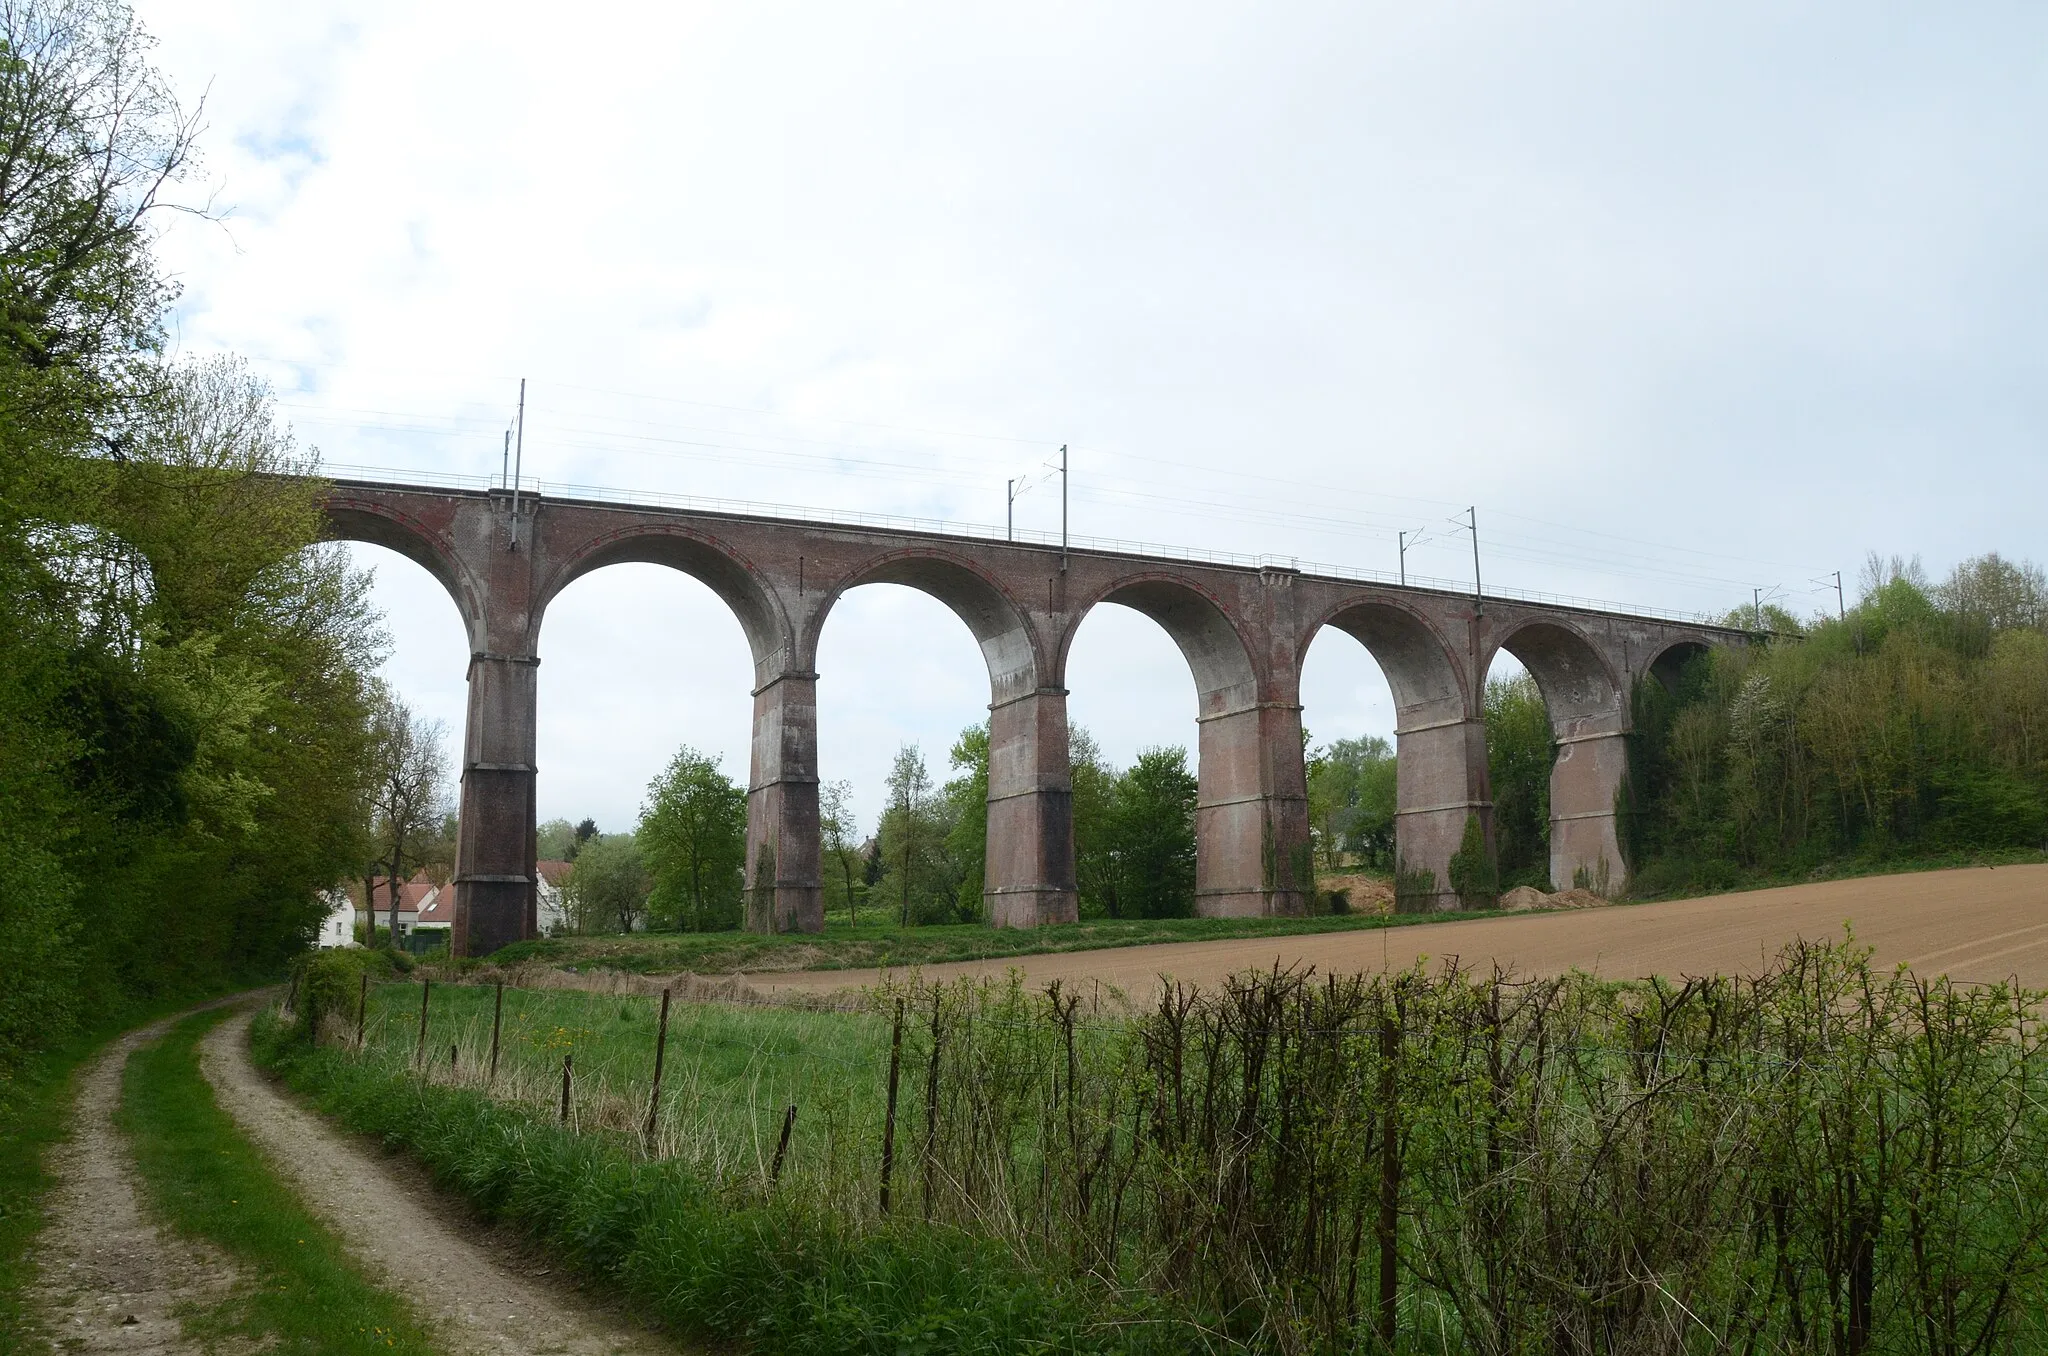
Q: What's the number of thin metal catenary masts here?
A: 8